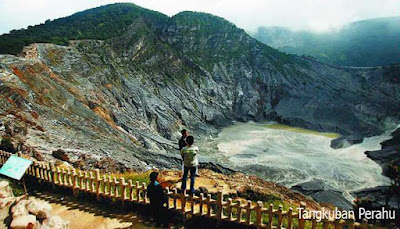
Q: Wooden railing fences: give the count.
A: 1